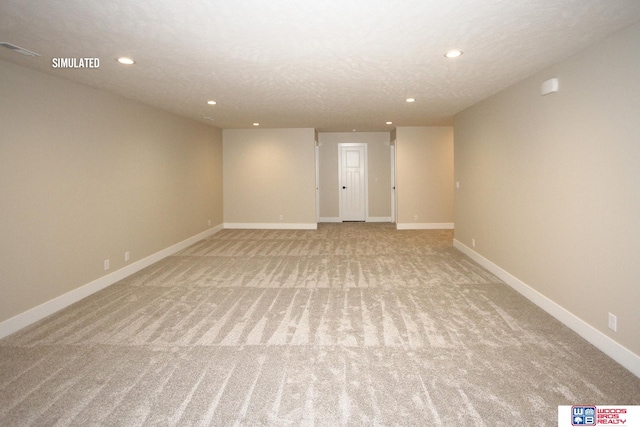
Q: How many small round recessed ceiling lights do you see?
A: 6